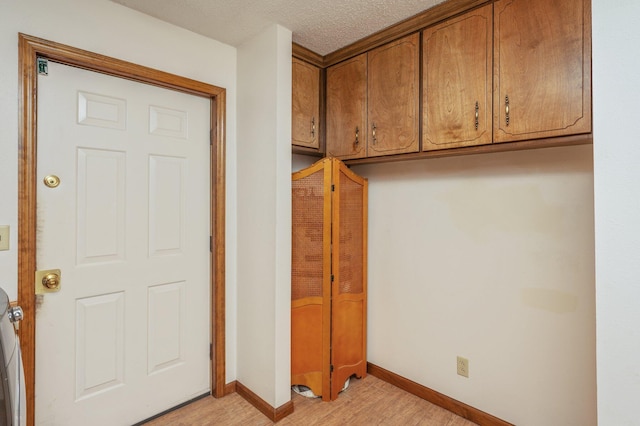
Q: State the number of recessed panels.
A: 6